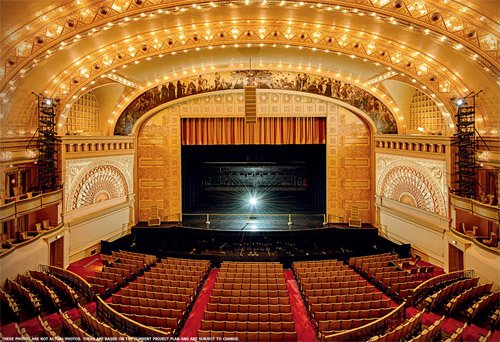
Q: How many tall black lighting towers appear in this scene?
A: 2